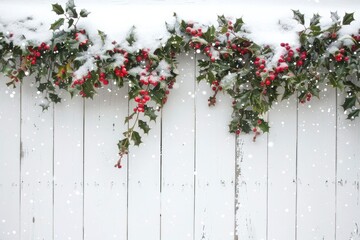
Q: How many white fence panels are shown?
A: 11